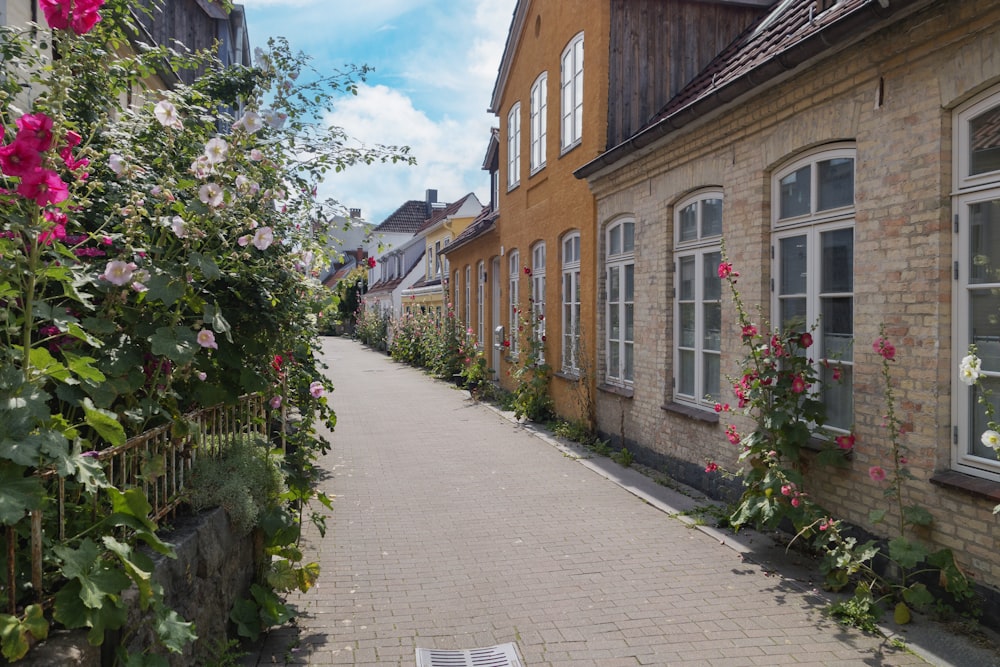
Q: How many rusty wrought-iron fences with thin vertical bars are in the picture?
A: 1